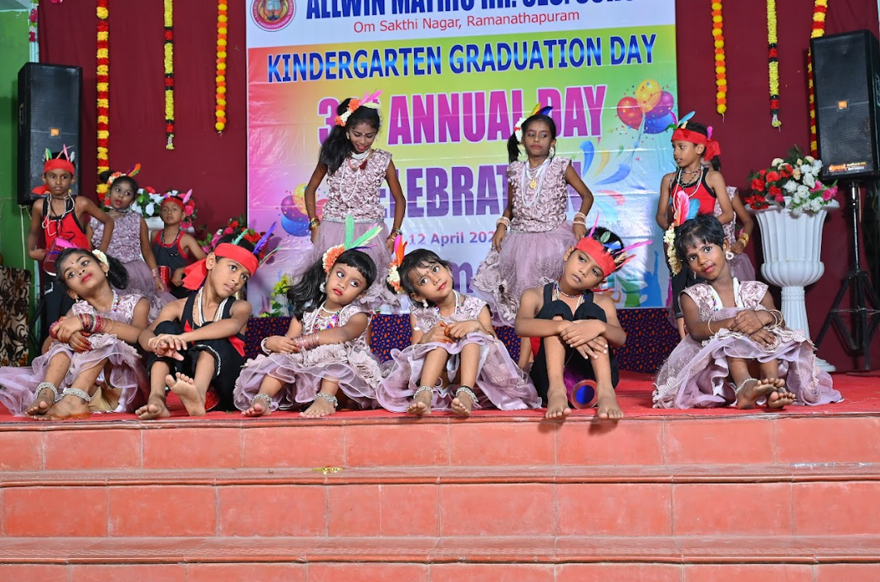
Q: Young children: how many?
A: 13